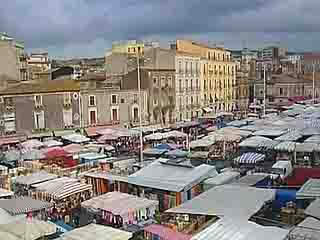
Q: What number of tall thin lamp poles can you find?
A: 3